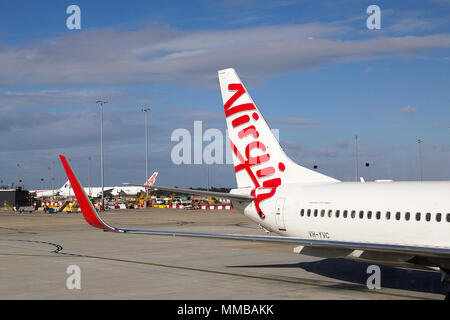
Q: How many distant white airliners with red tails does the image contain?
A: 2